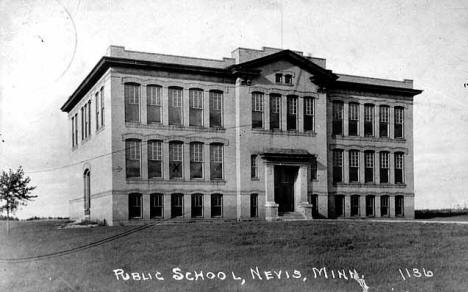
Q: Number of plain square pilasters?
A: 2